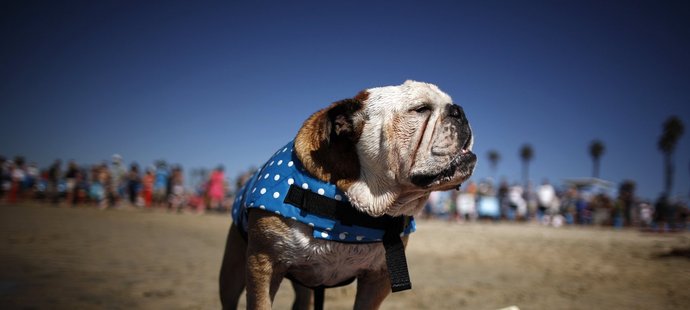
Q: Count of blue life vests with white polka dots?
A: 1